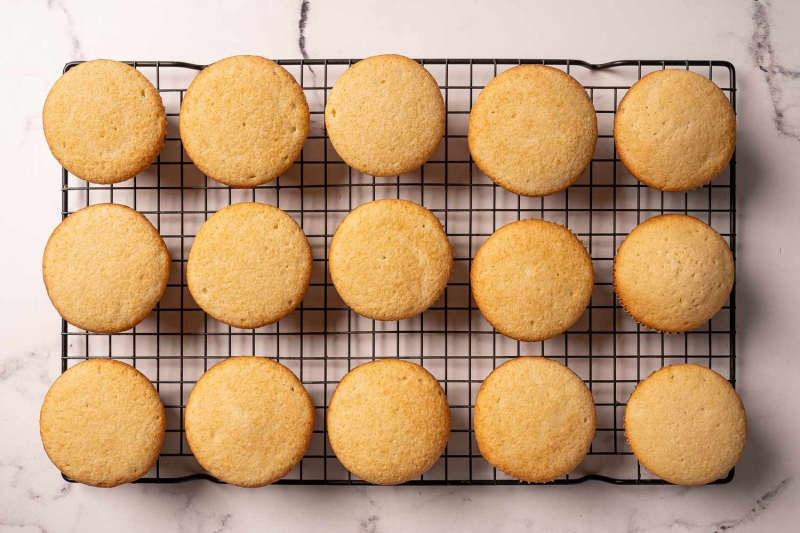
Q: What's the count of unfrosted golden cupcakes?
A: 15